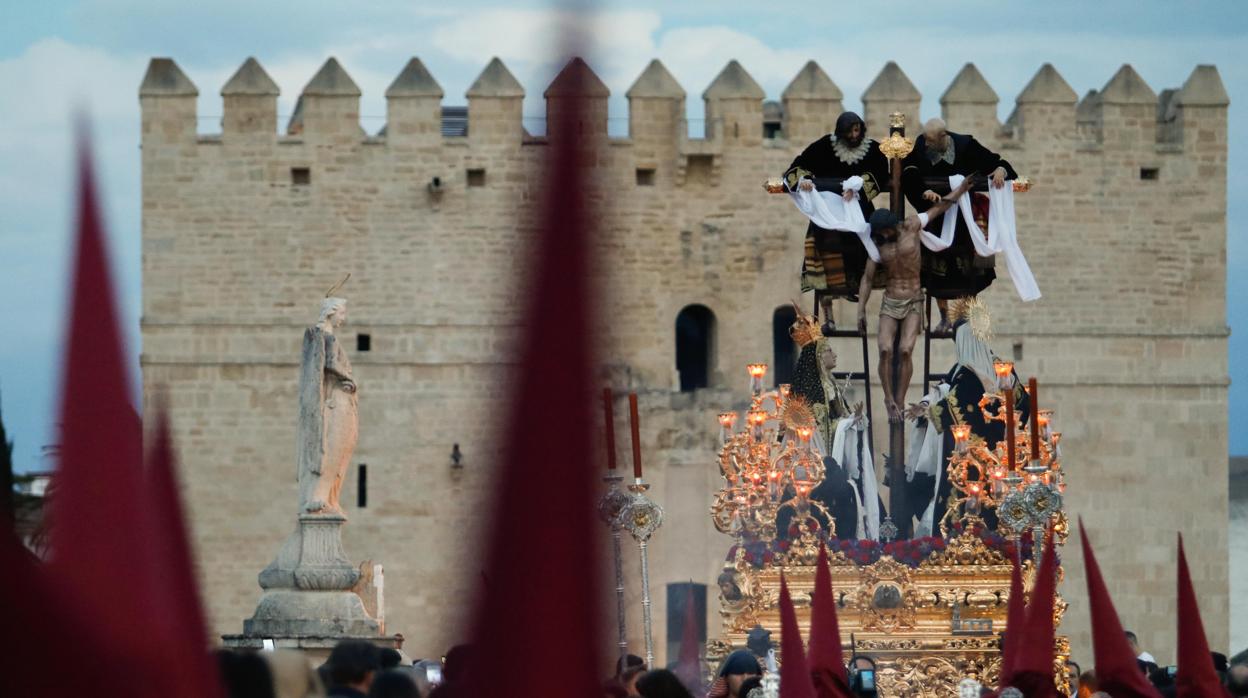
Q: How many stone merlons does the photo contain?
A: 14